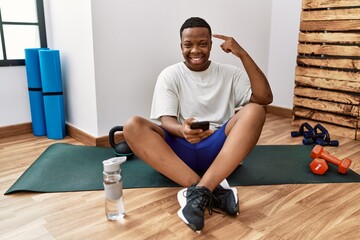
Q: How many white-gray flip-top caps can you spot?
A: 1